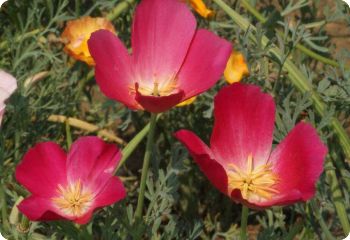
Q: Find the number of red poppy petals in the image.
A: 12